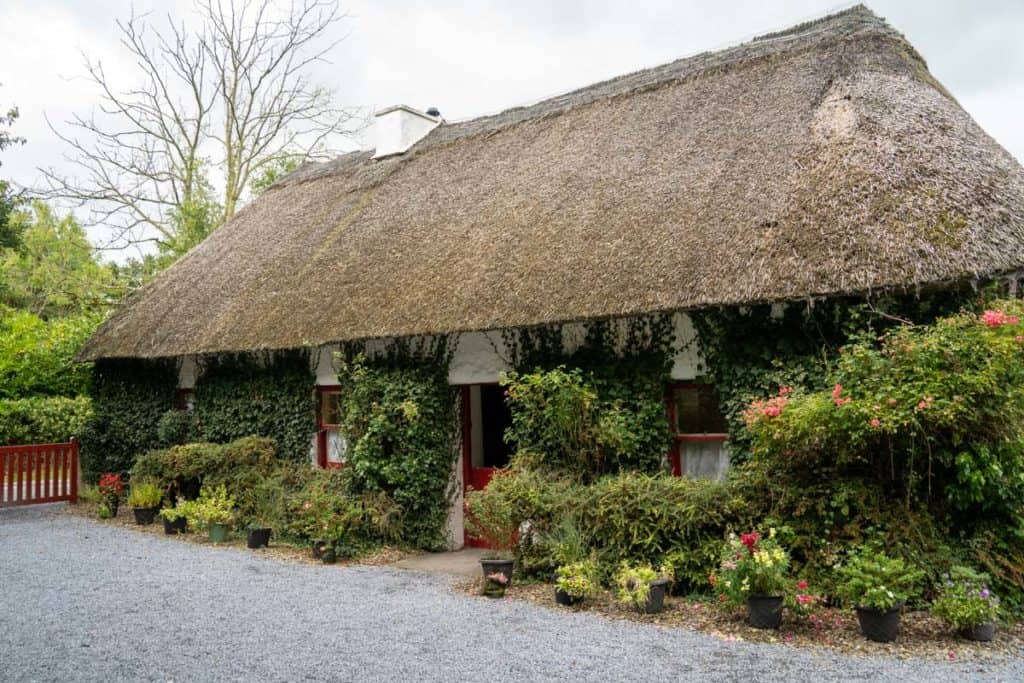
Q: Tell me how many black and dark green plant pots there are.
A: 12